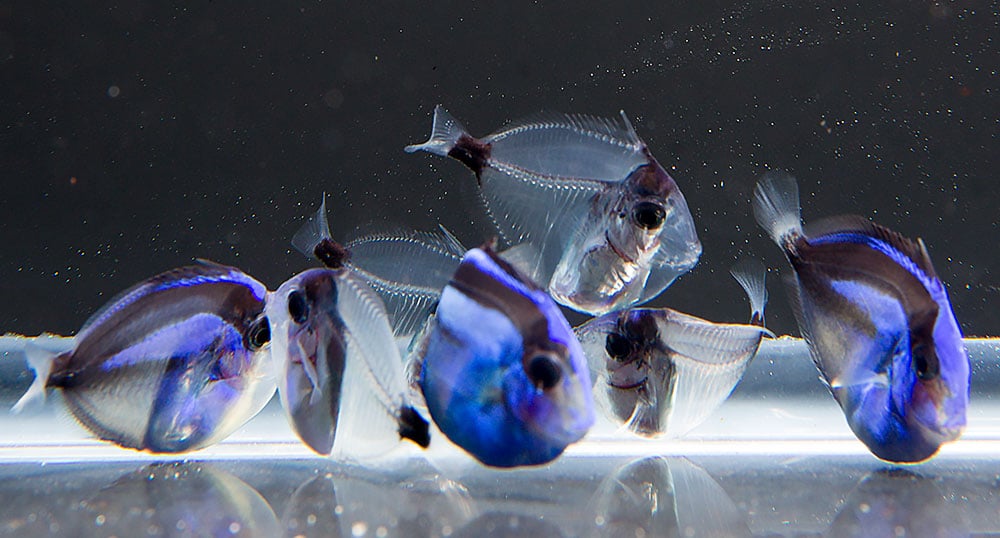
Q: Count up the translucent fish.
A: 4